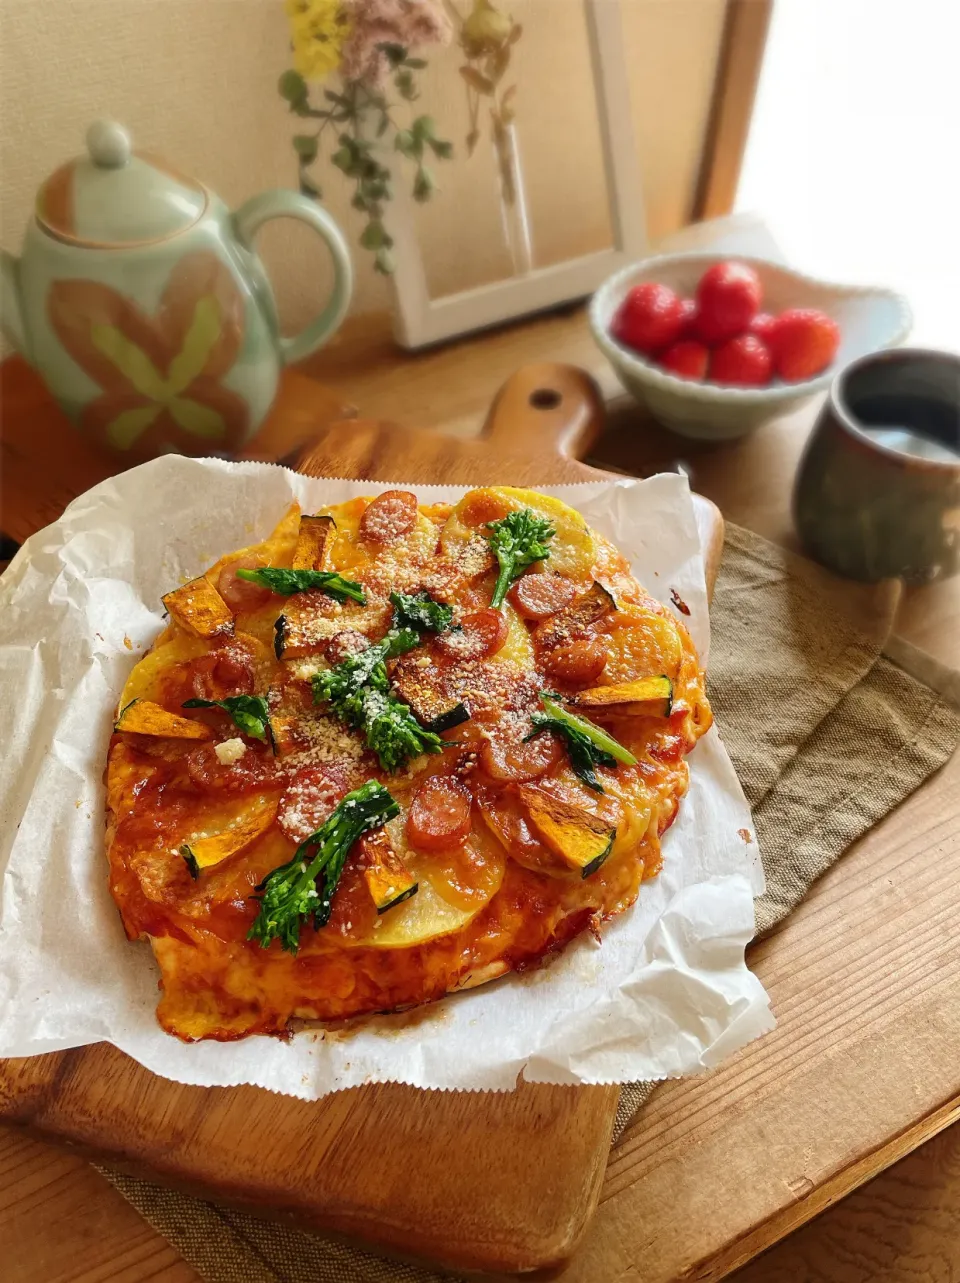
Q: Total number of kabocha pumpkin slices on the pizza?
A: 11